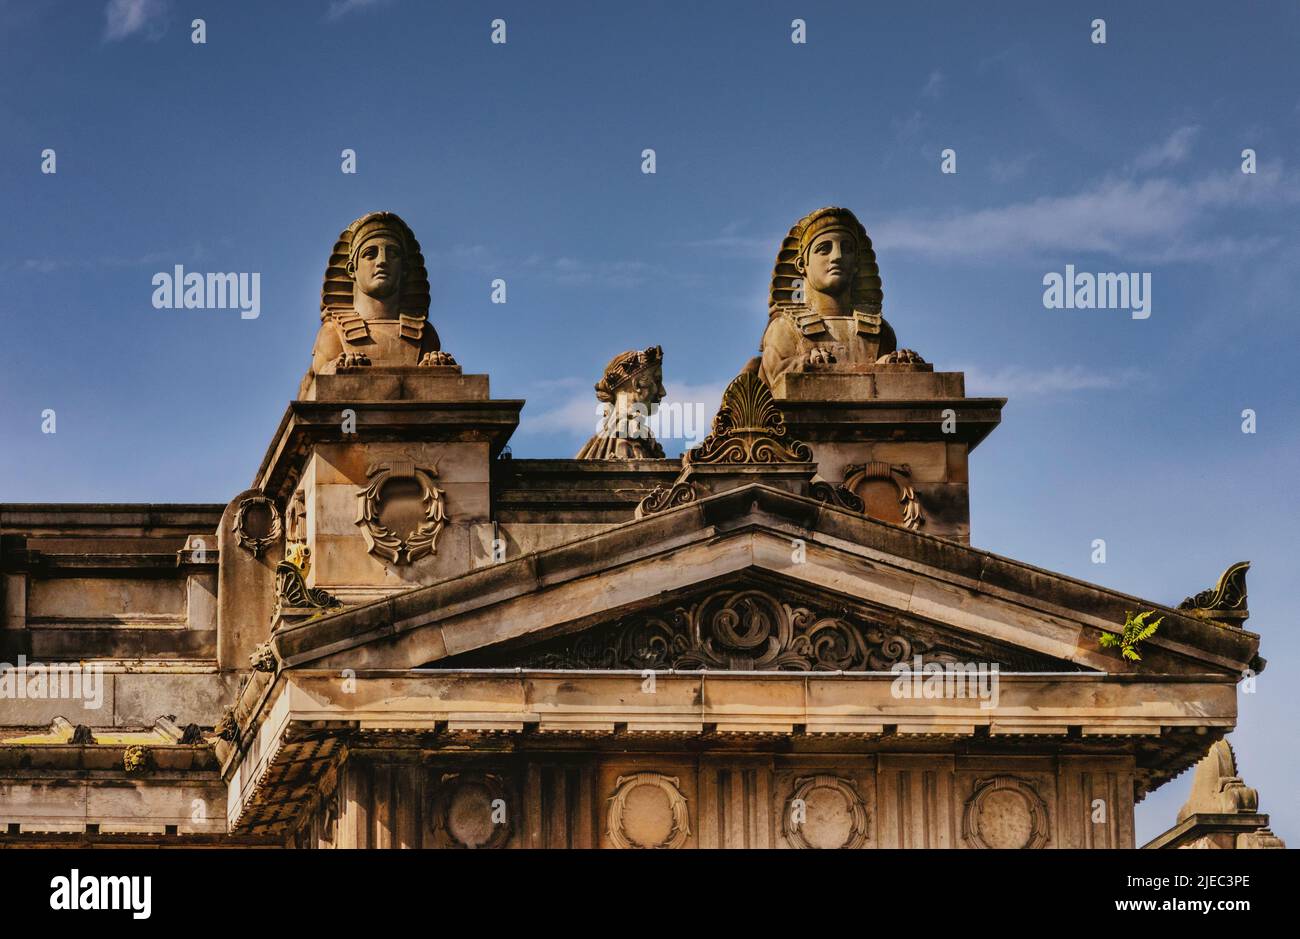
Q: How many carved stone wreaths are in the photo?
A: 7